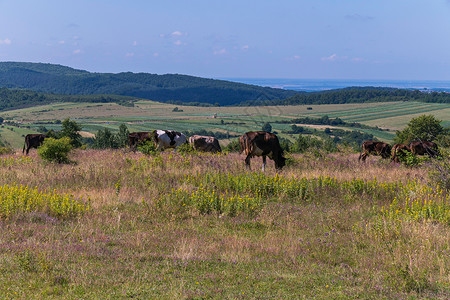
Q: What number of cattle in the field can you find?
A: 8